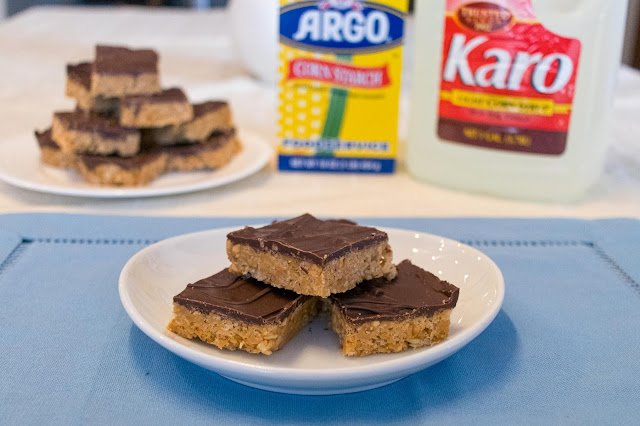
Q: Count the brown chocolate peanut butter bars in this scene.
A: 11